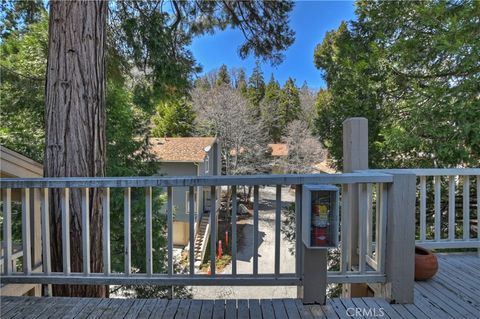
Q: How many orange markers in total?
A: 3